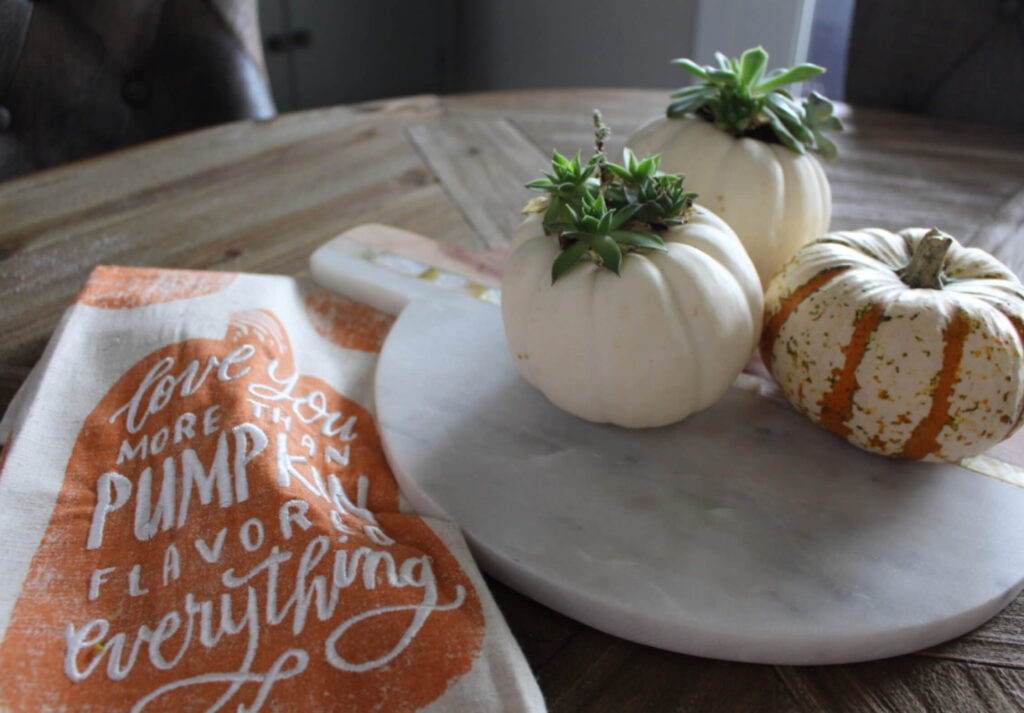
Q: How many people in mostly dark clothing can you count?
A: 0